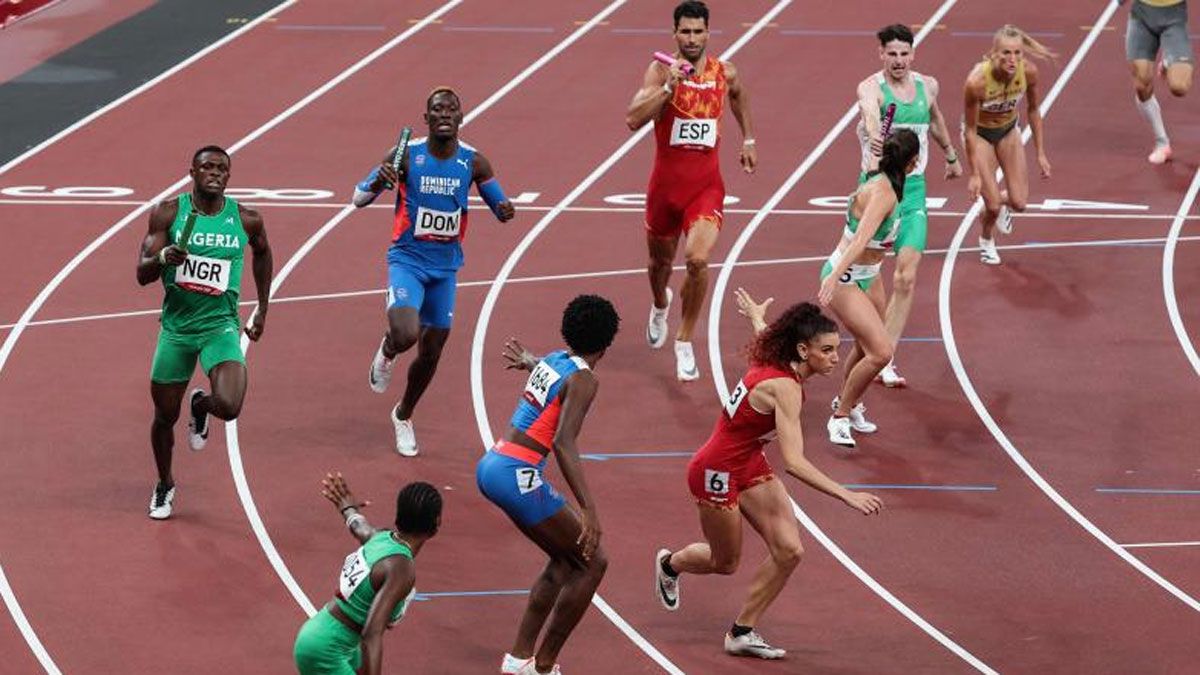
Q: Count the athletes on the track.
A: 10